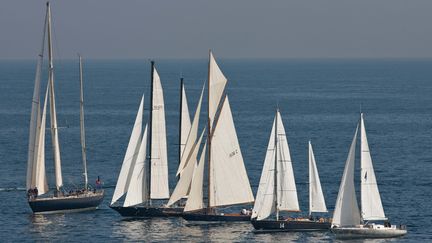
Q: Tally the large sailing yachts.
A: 5